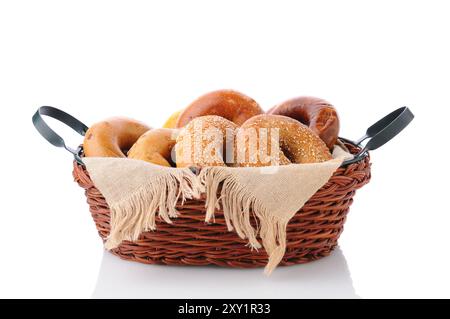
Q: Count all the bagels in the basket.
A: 7